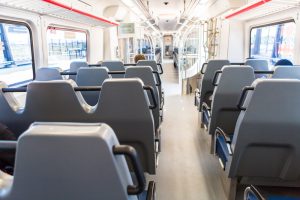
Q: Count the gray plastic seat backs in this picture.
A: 15